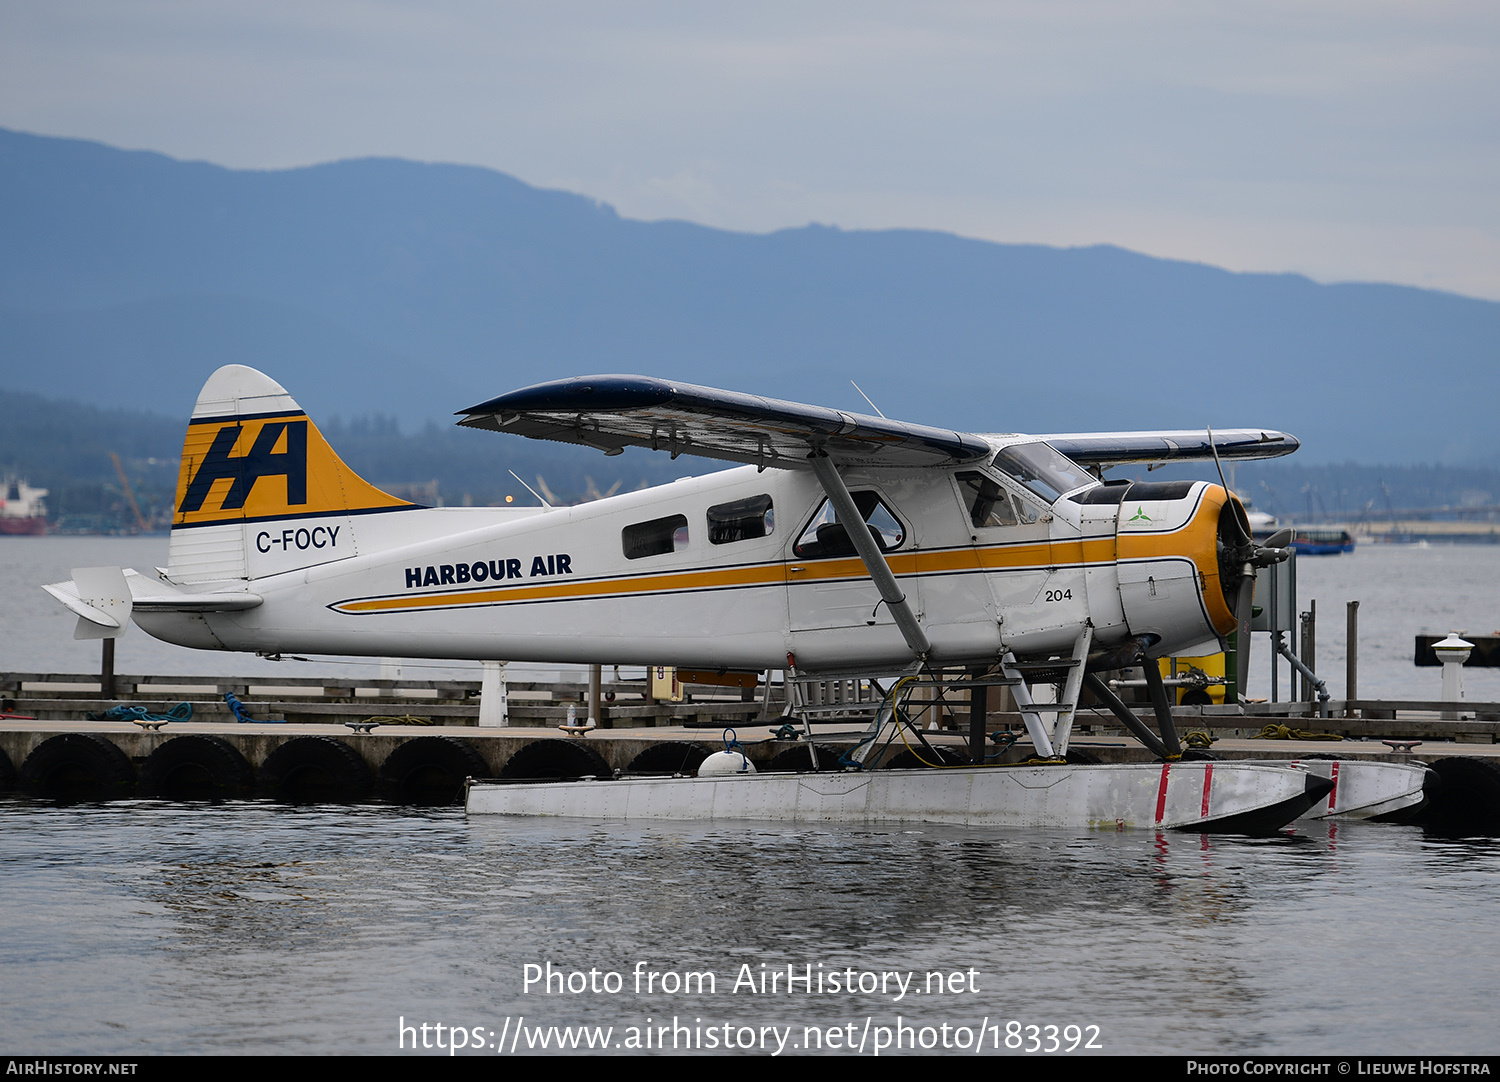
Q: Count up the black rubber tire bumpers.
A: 13